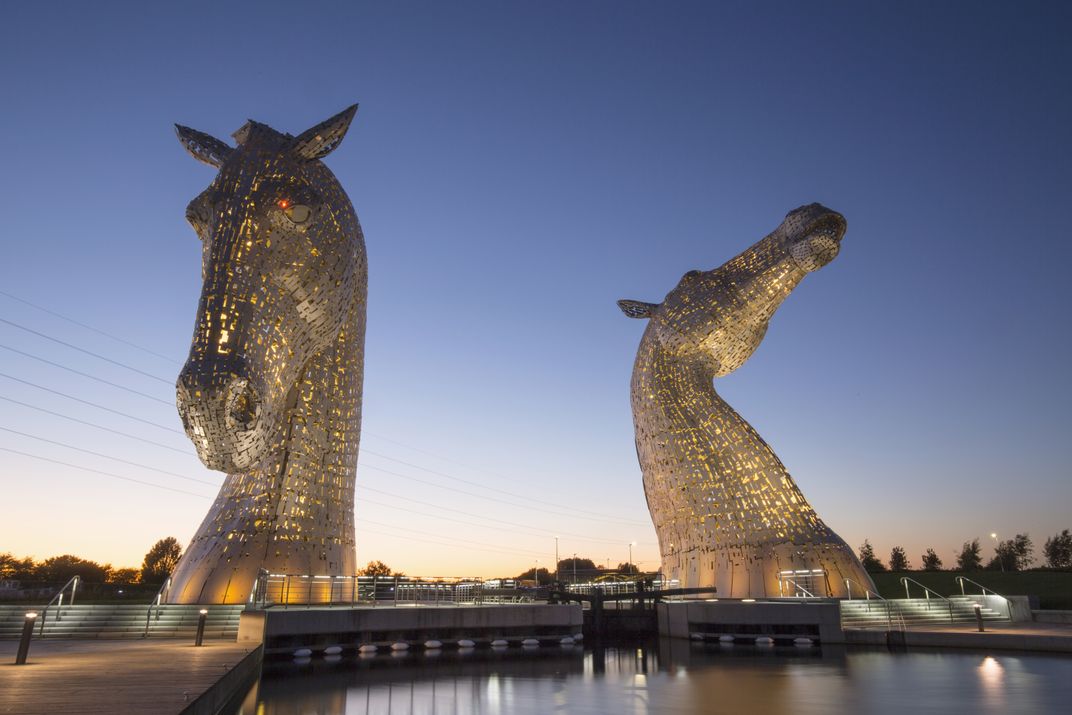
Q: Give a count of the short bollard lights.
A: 3